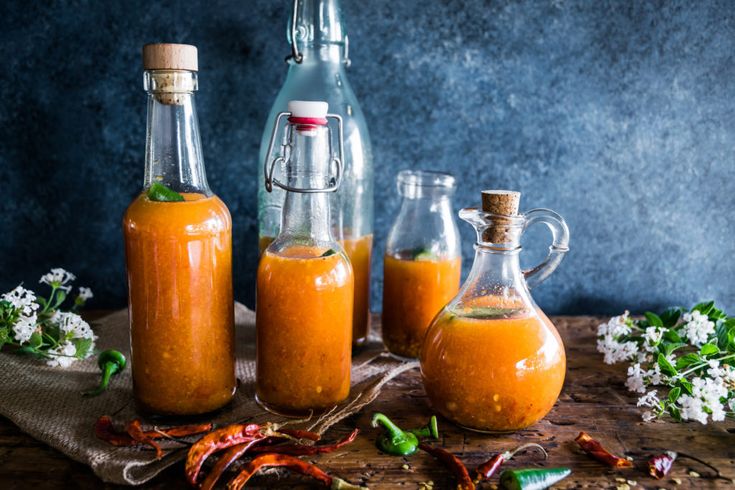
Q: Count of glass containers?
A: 5